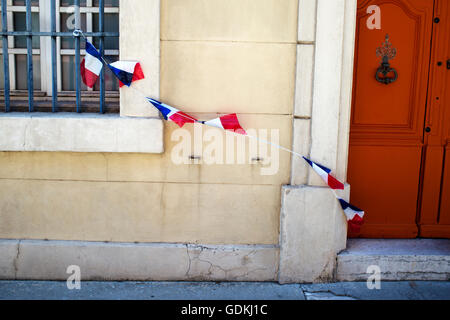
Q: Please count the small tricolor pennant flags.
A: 6